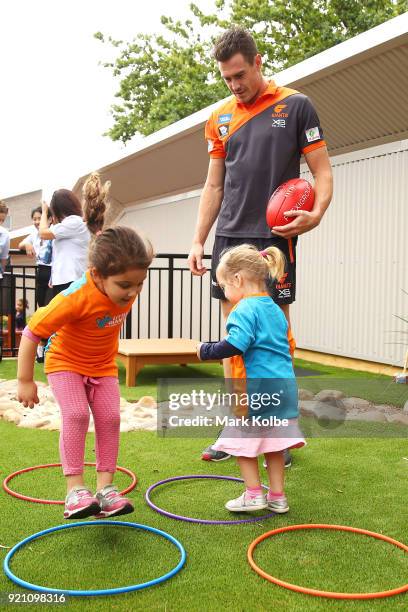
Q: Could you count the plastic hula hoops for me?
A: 4